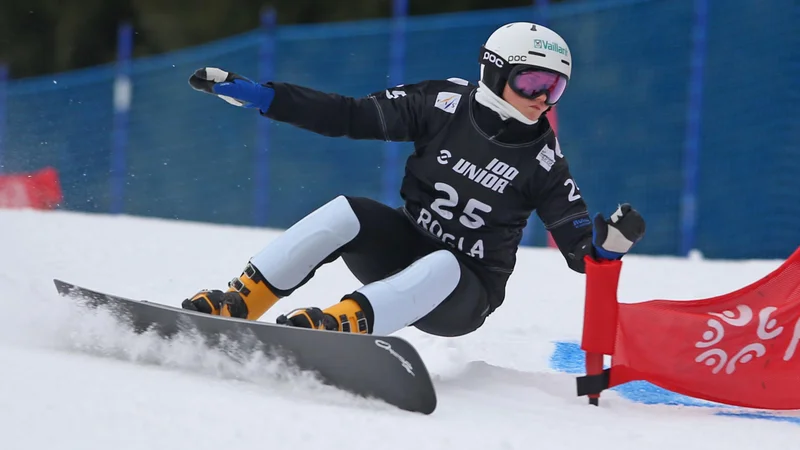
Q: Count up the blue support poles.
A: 6